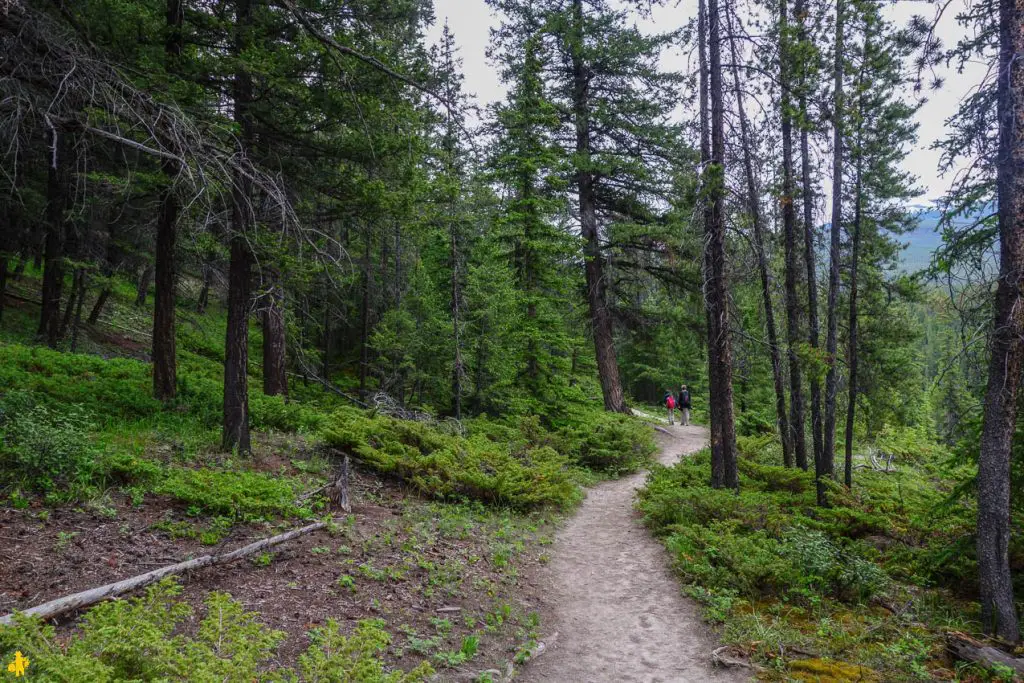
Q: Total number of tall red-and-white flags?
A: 0